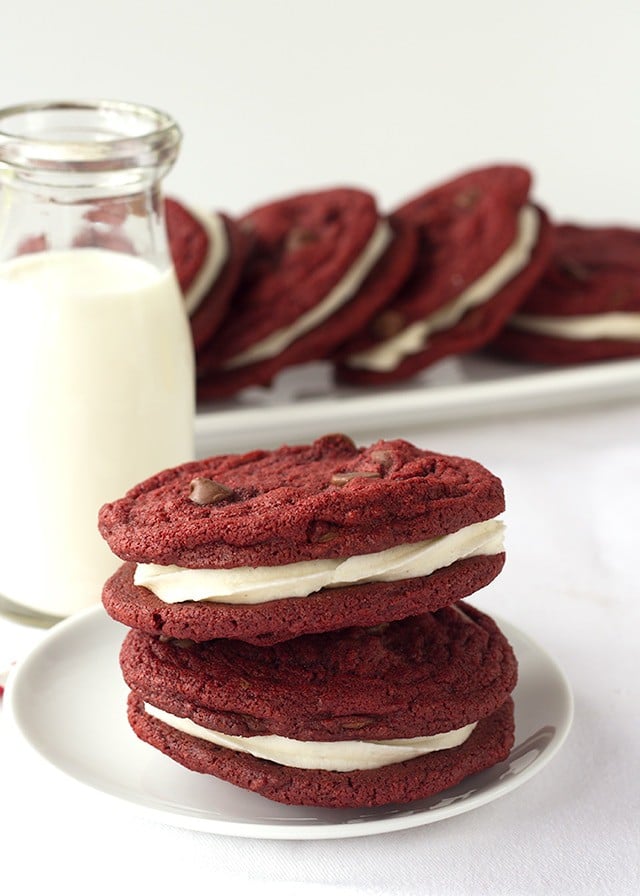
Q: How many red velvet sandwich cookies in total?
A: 6